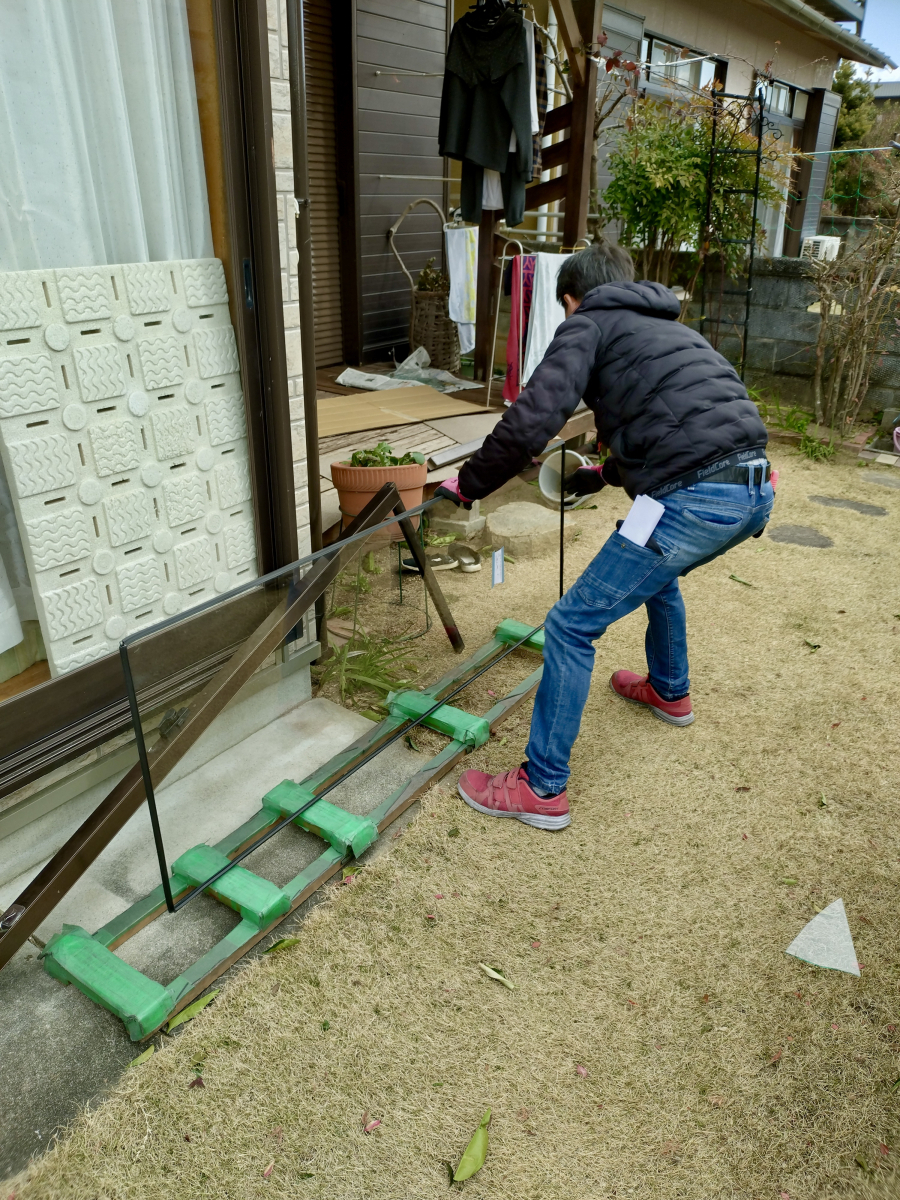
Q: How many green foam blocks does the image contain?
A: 5